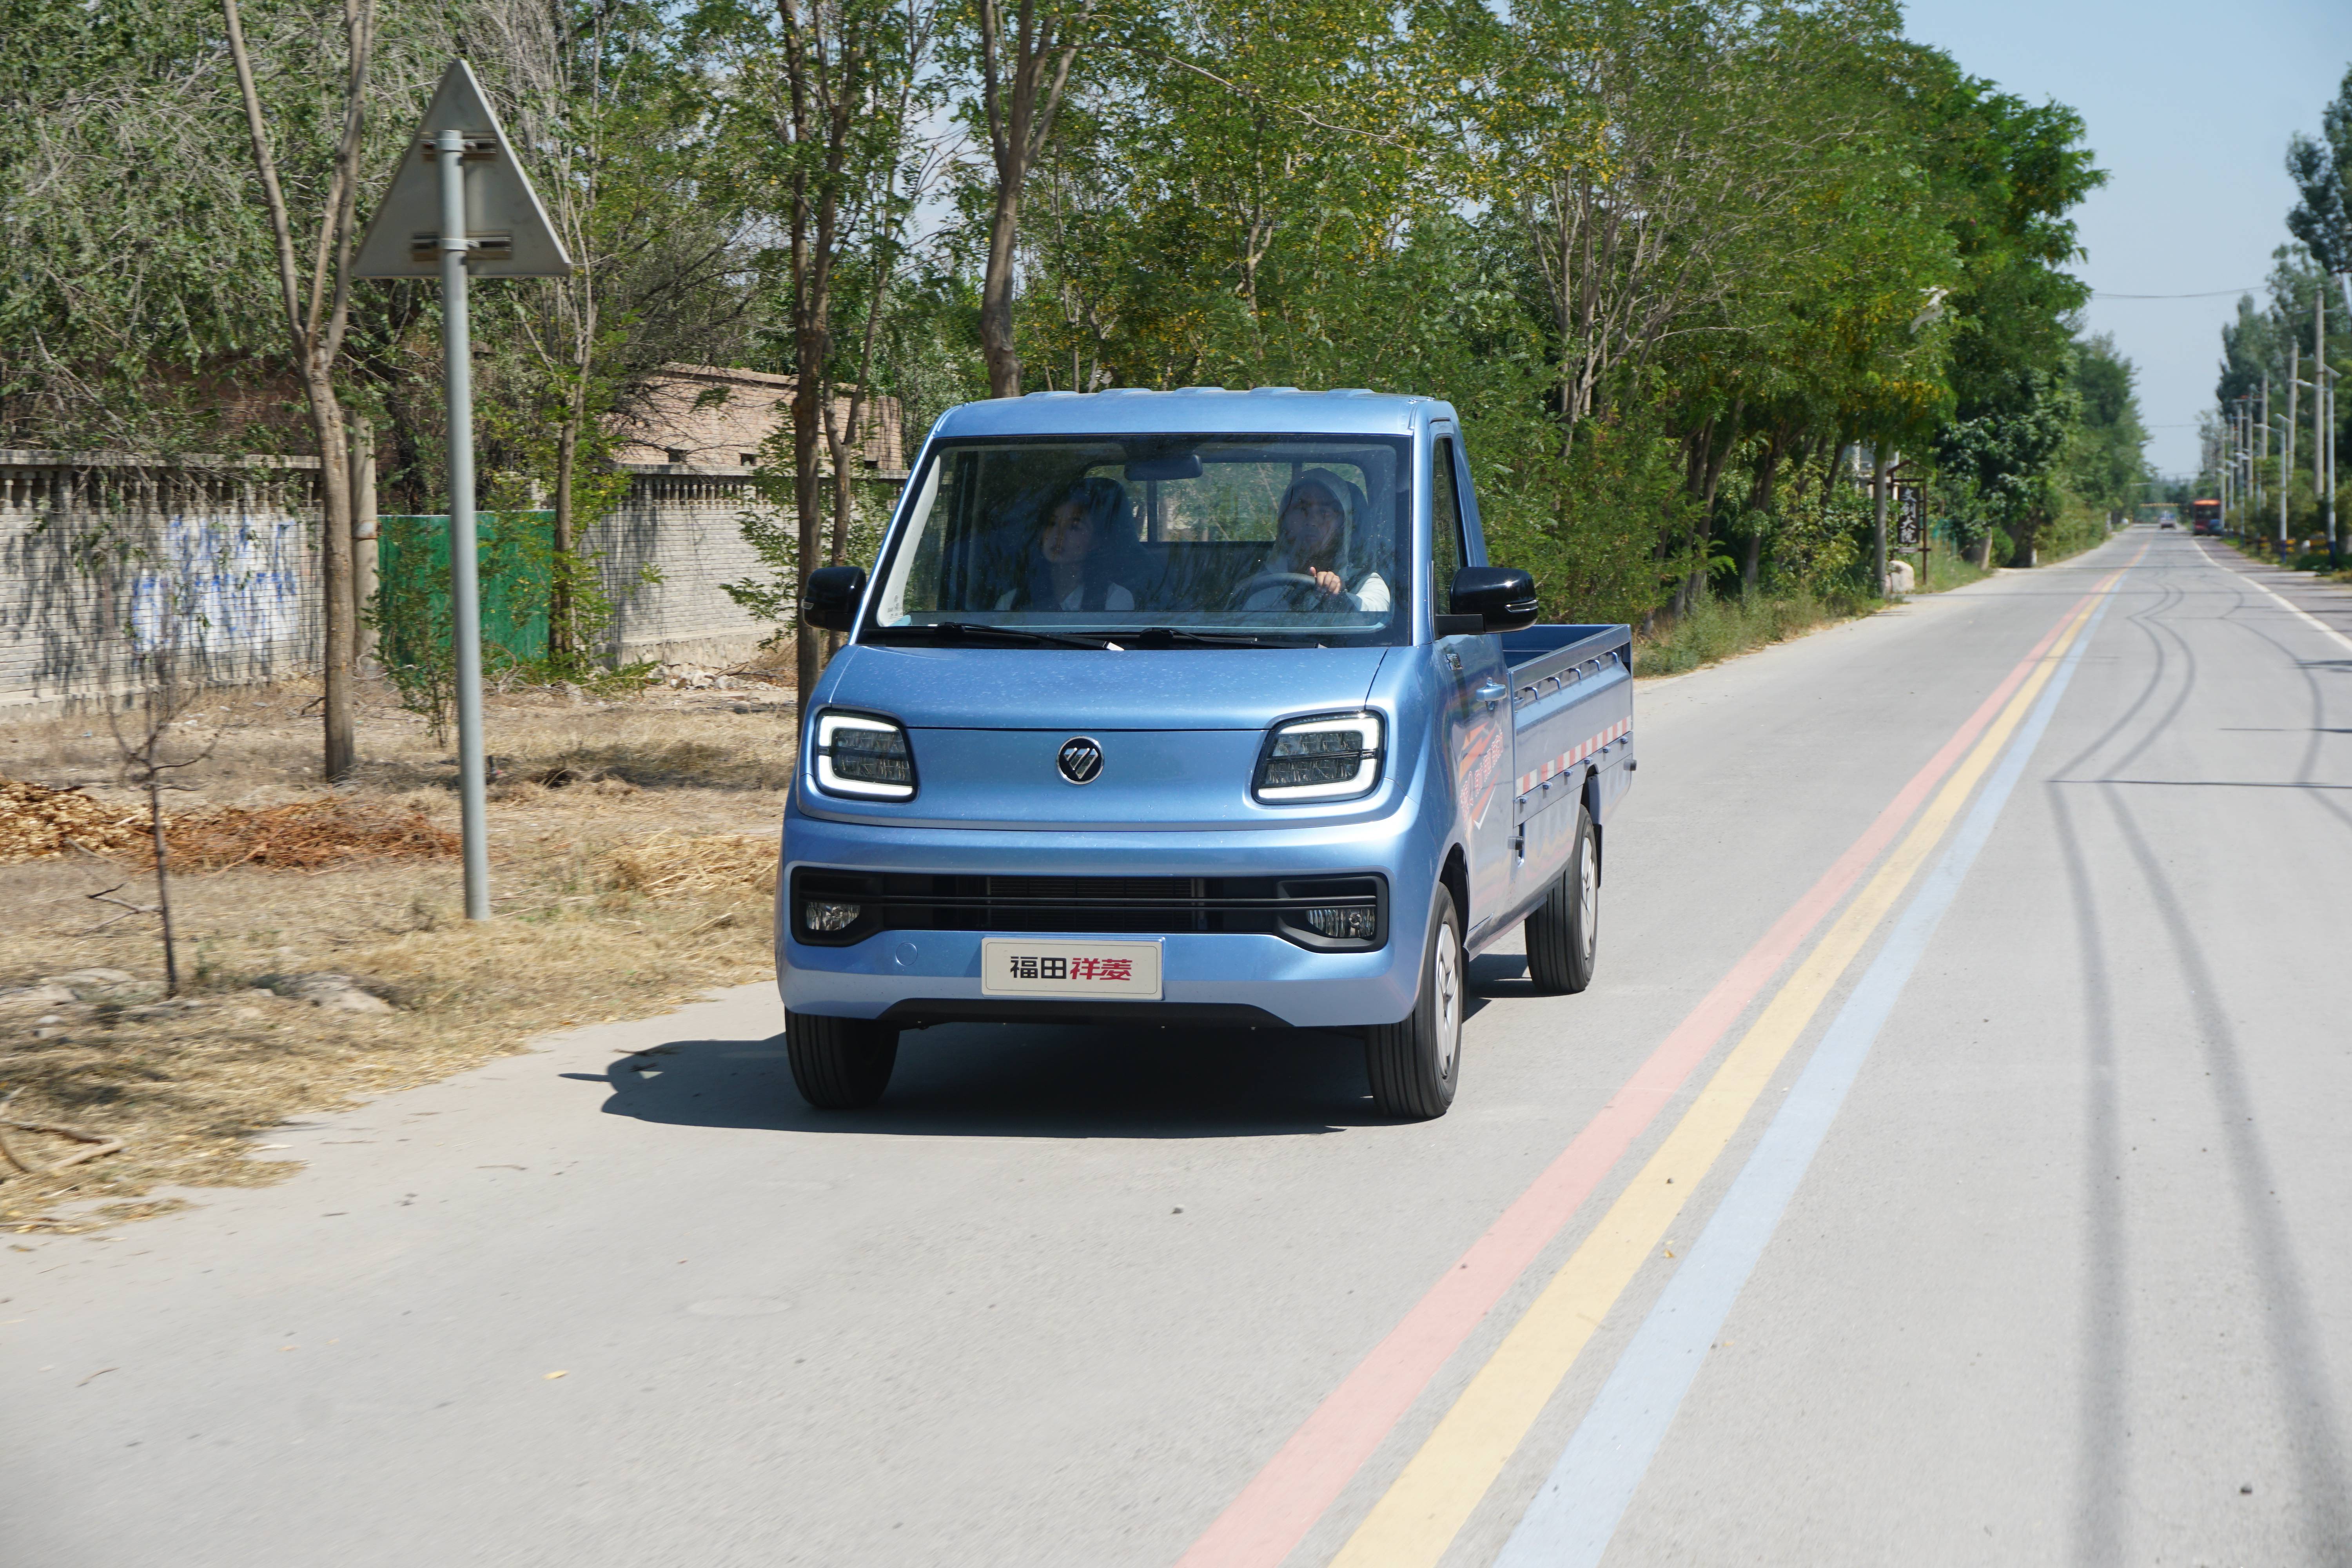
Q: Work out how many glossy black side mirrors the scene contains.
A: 2